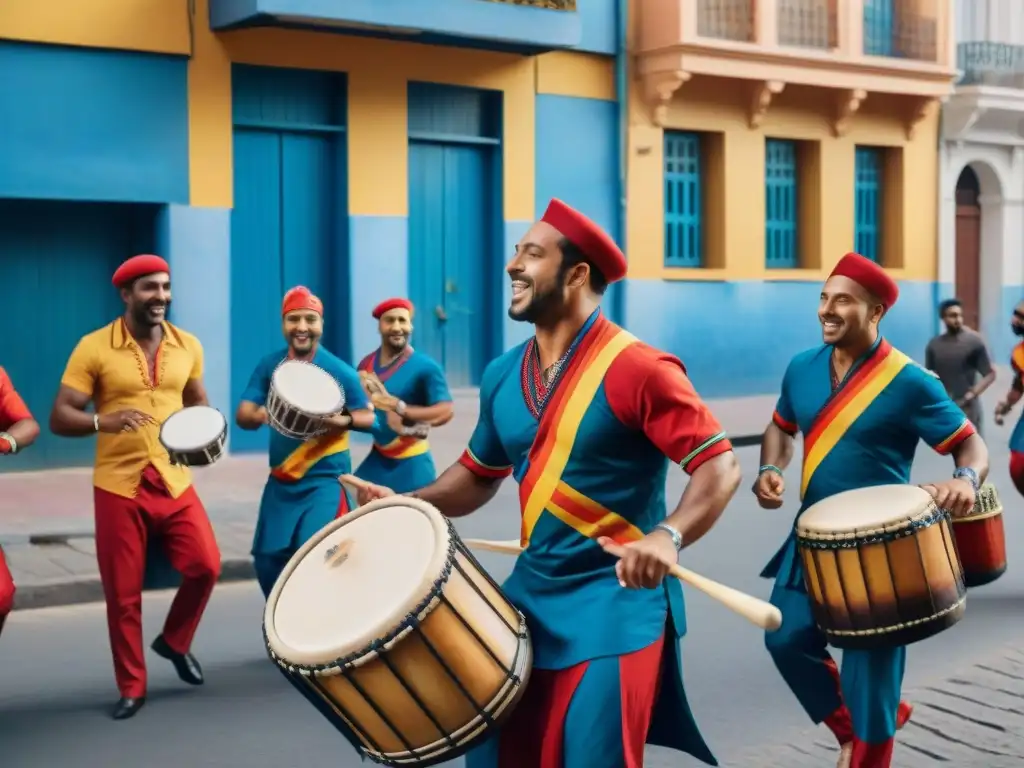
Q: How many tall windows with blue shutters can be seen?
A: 3